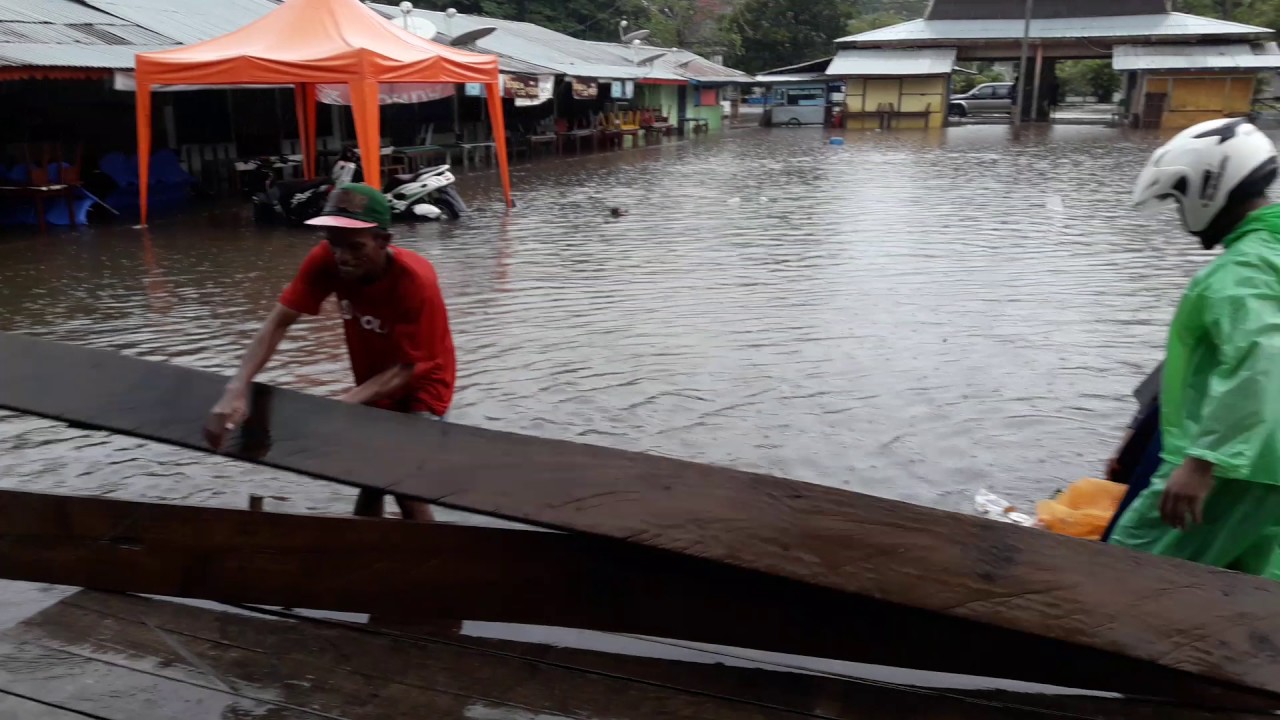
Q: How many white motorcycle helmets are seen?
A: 1